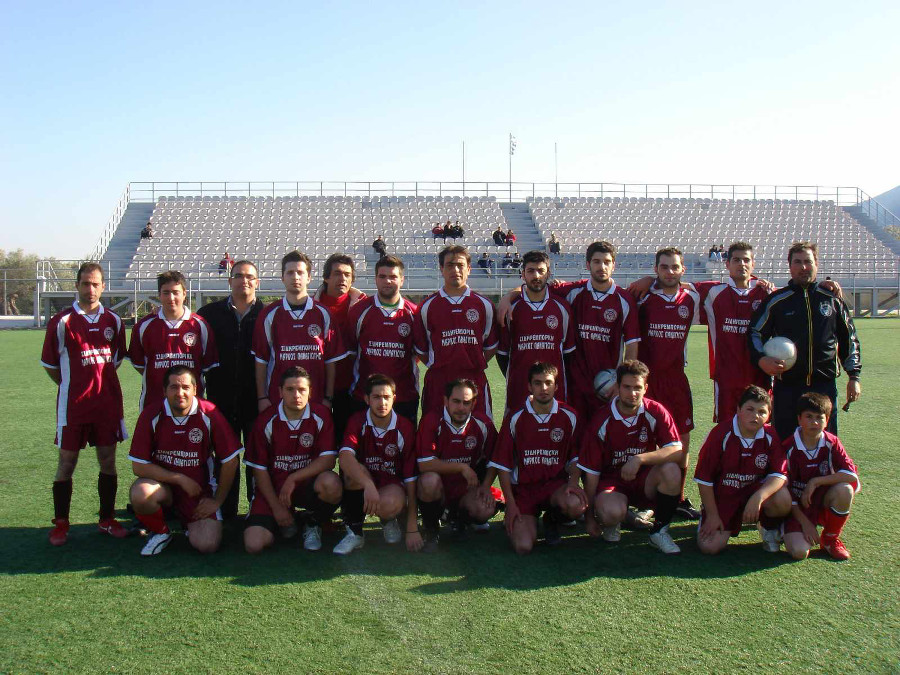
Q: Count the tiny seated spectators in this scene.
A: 14